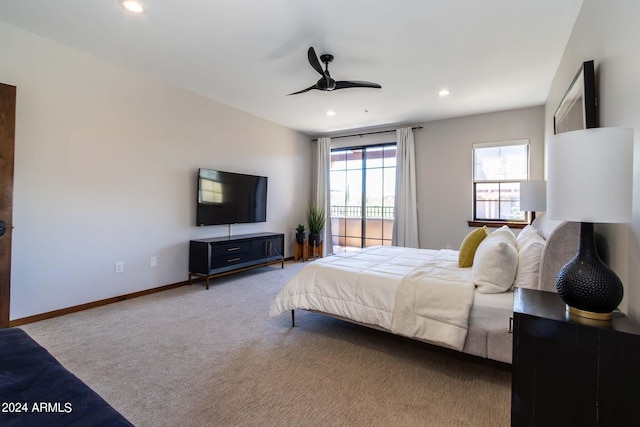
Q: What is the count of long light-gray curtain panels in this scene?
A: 2